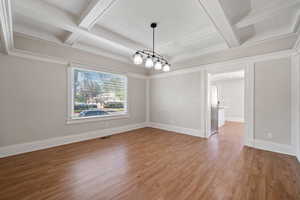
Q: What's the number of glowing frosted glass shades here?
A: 4